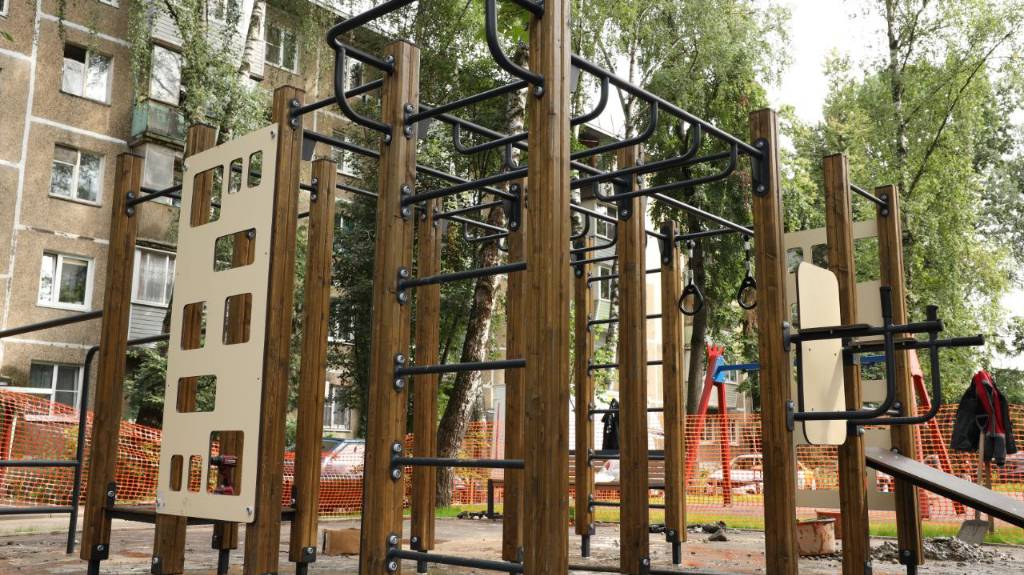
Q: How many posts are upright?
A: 15